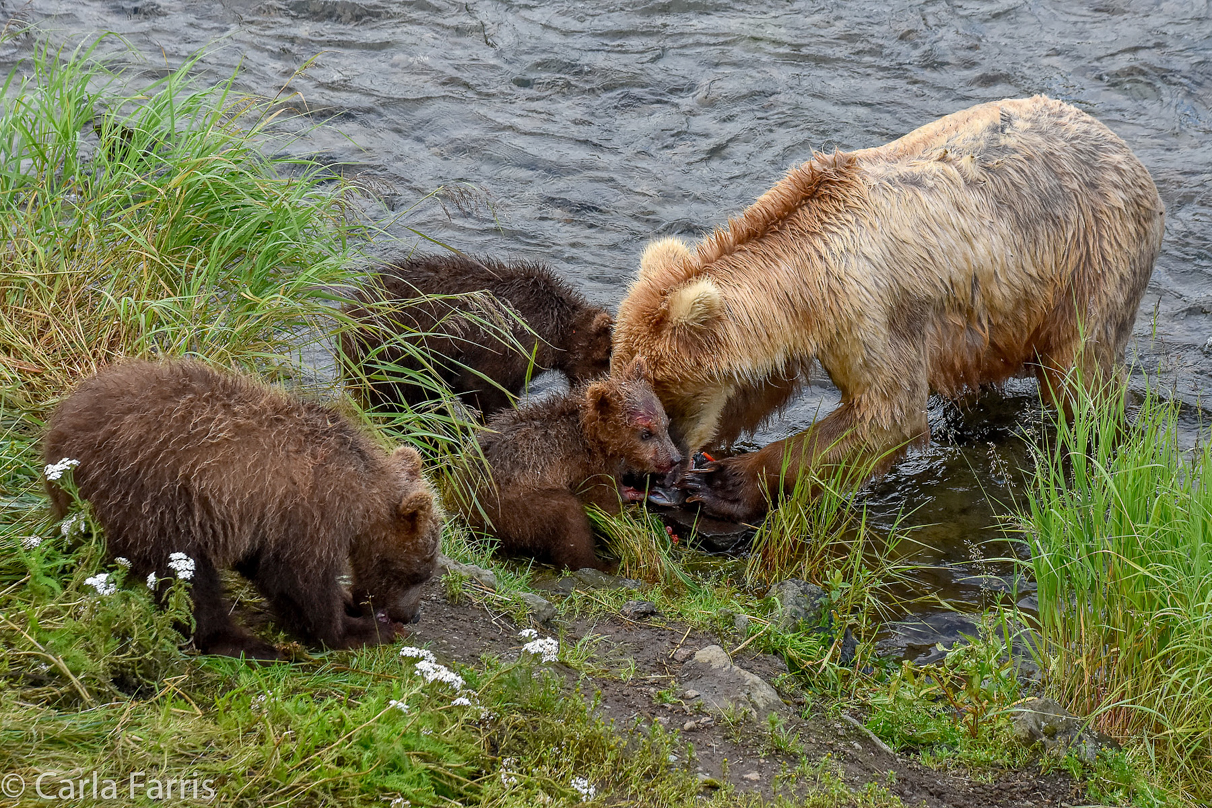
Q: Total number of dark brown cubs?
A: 3